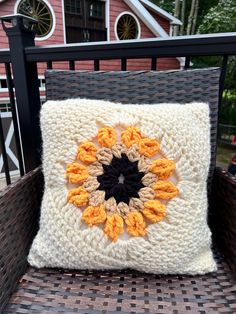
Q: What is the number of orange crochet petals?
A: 12